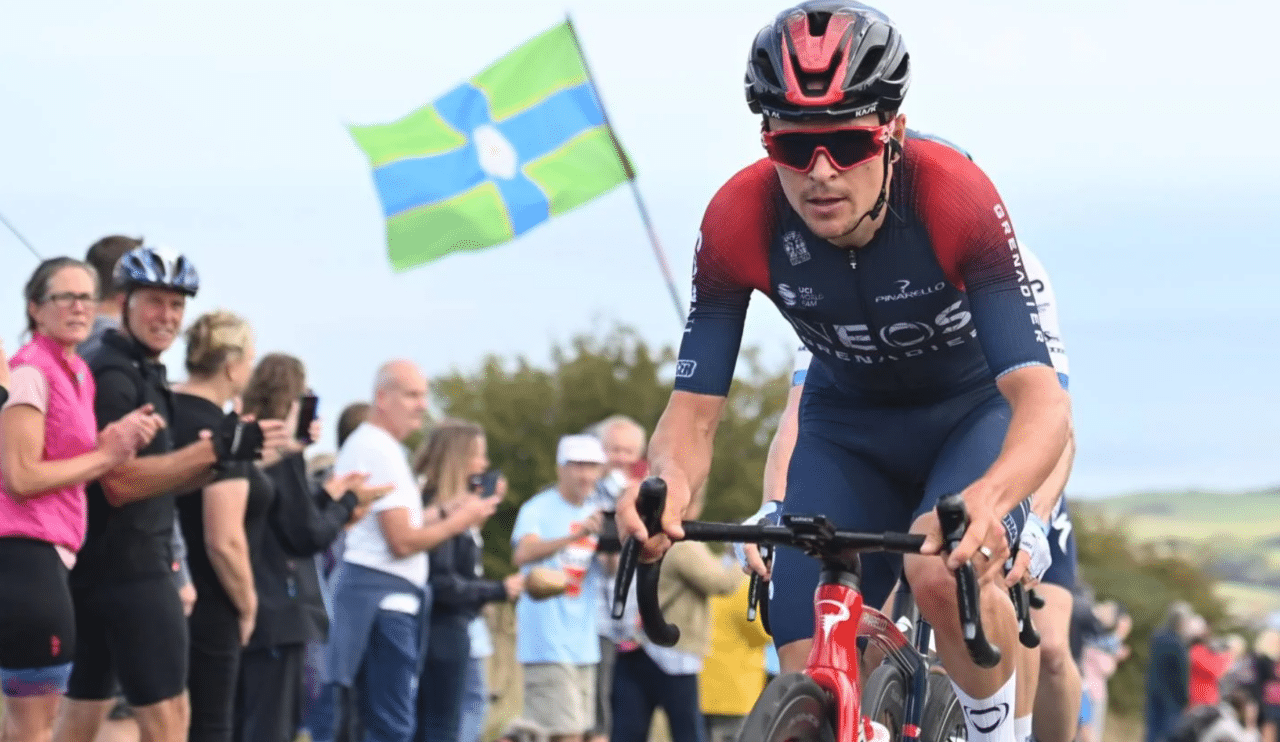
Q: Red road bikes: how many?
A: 1